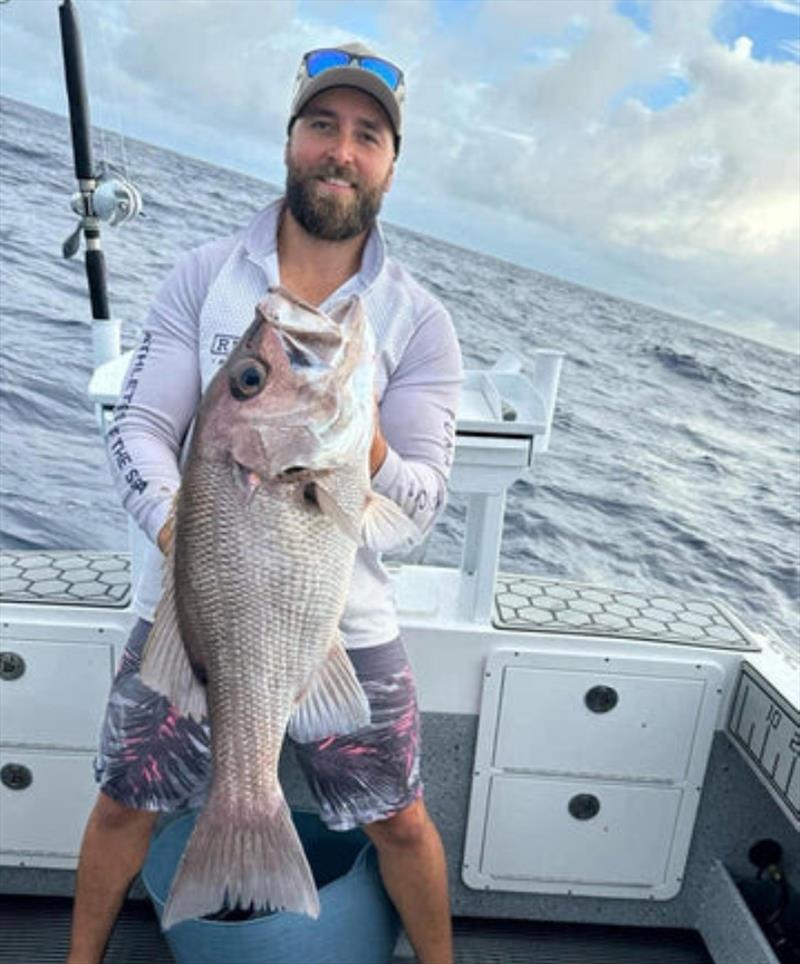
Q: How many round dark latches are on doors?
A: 4